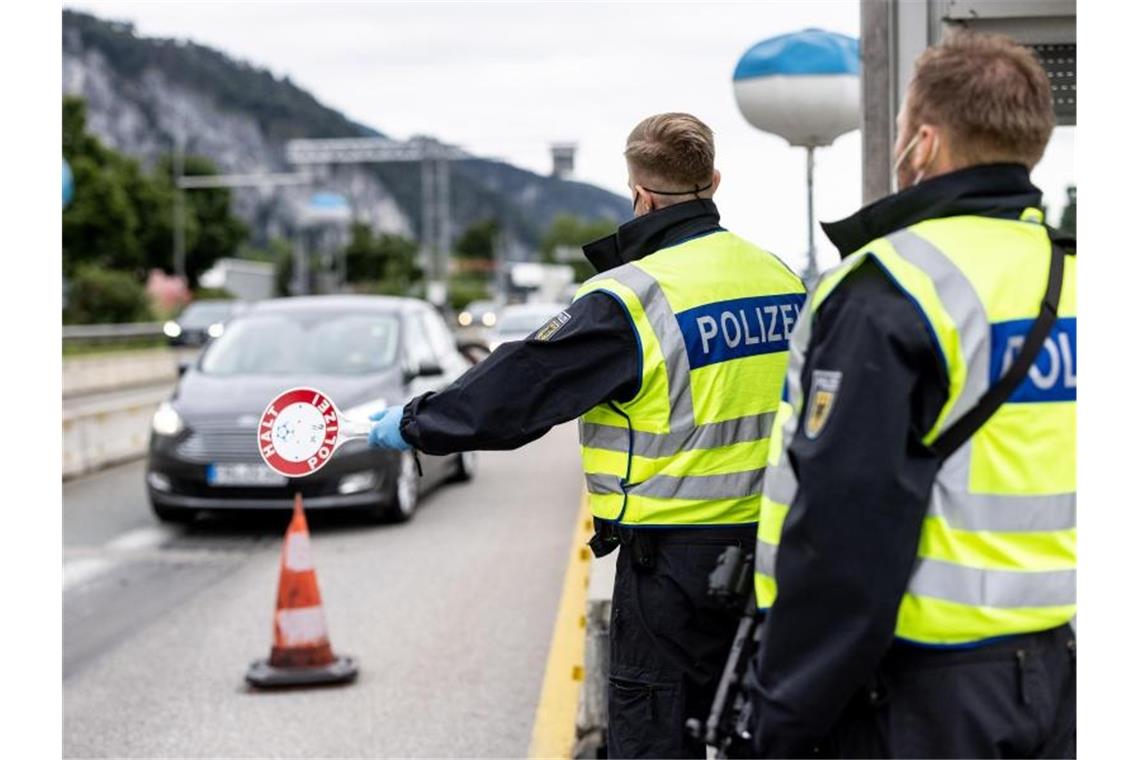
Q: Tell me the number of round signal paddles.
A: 1